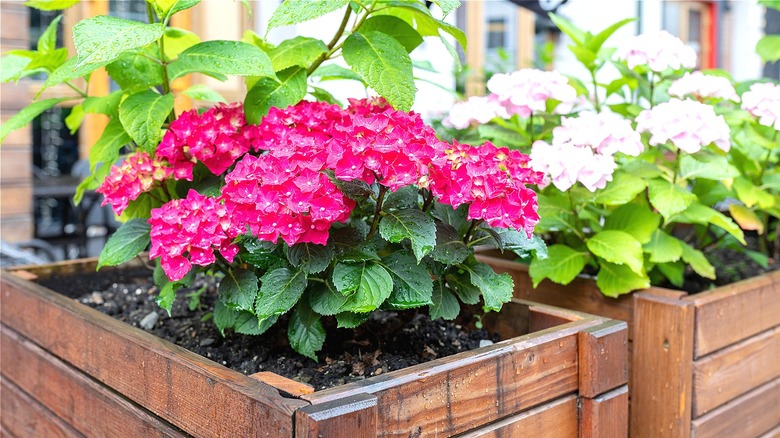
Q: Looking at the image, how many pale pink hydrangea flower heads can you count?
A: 8